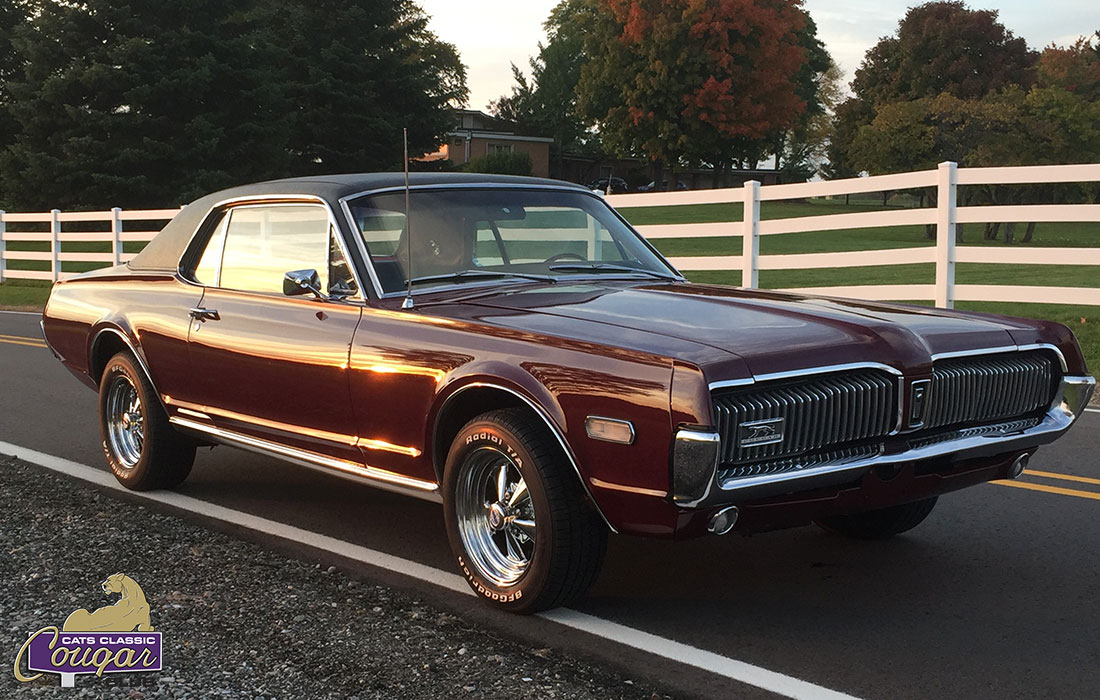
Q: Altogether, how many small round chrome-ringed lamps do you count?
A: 2